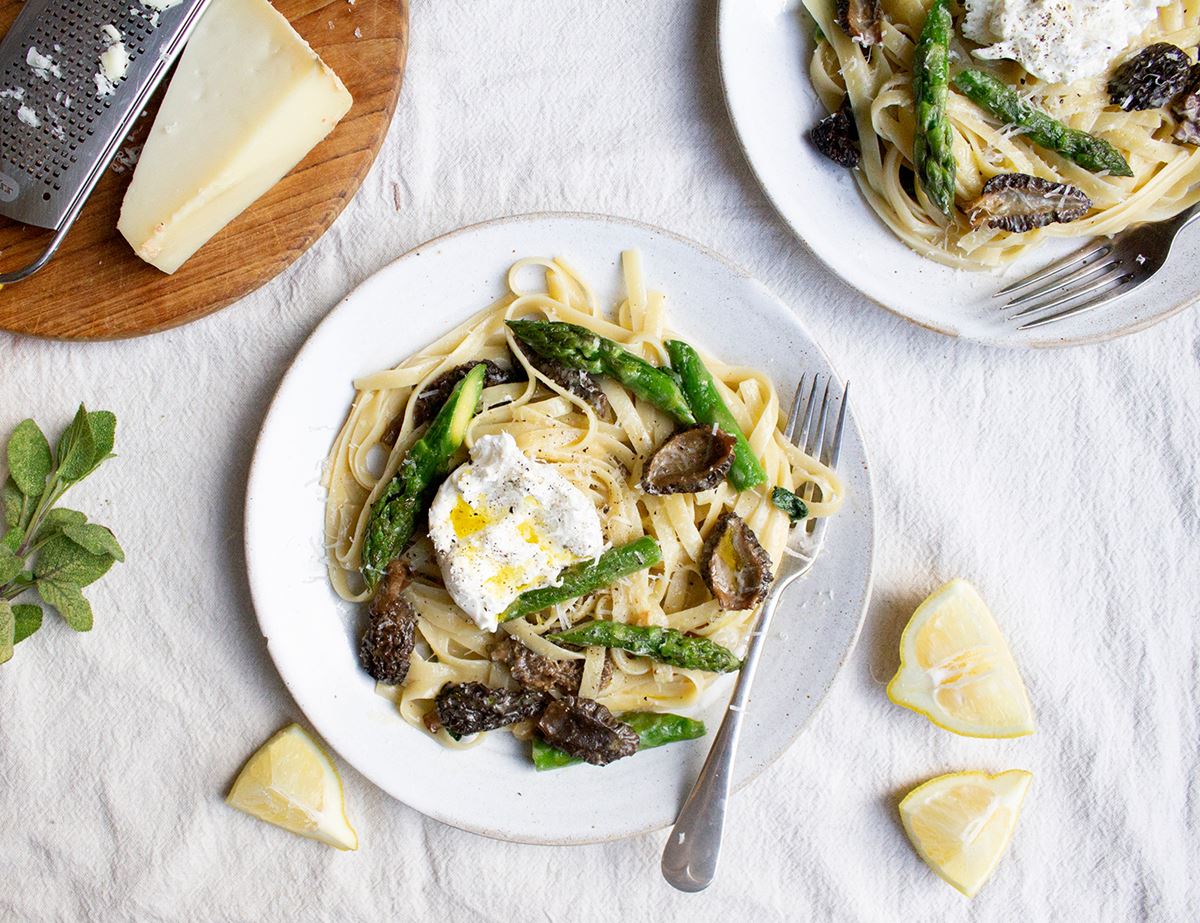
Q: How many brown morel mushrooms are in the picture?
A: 13